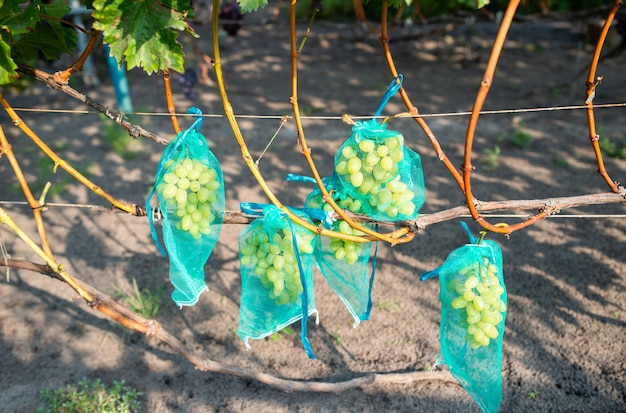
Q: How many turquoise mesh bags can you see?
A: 5